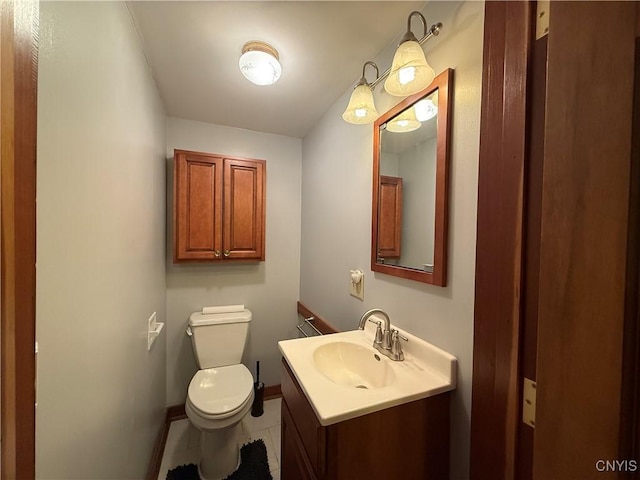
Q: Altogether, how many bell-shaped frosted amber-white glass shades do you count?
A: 2